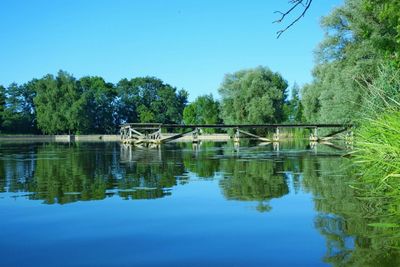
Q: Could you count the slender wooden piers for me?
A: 1